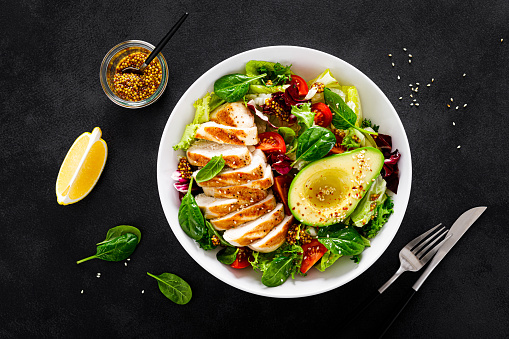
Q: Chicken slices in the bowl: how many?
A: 9